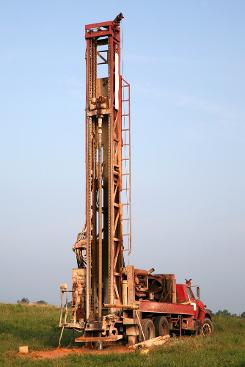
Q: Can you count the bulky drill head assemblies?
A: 1